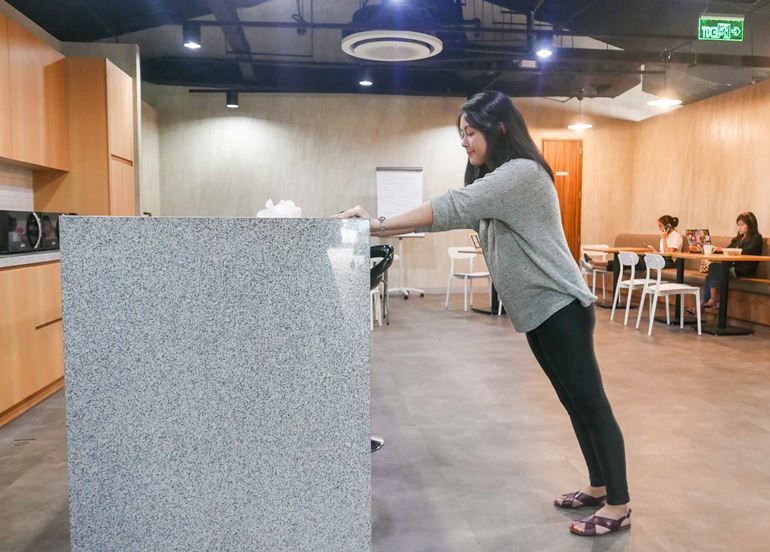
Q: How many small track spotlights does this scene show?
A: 4